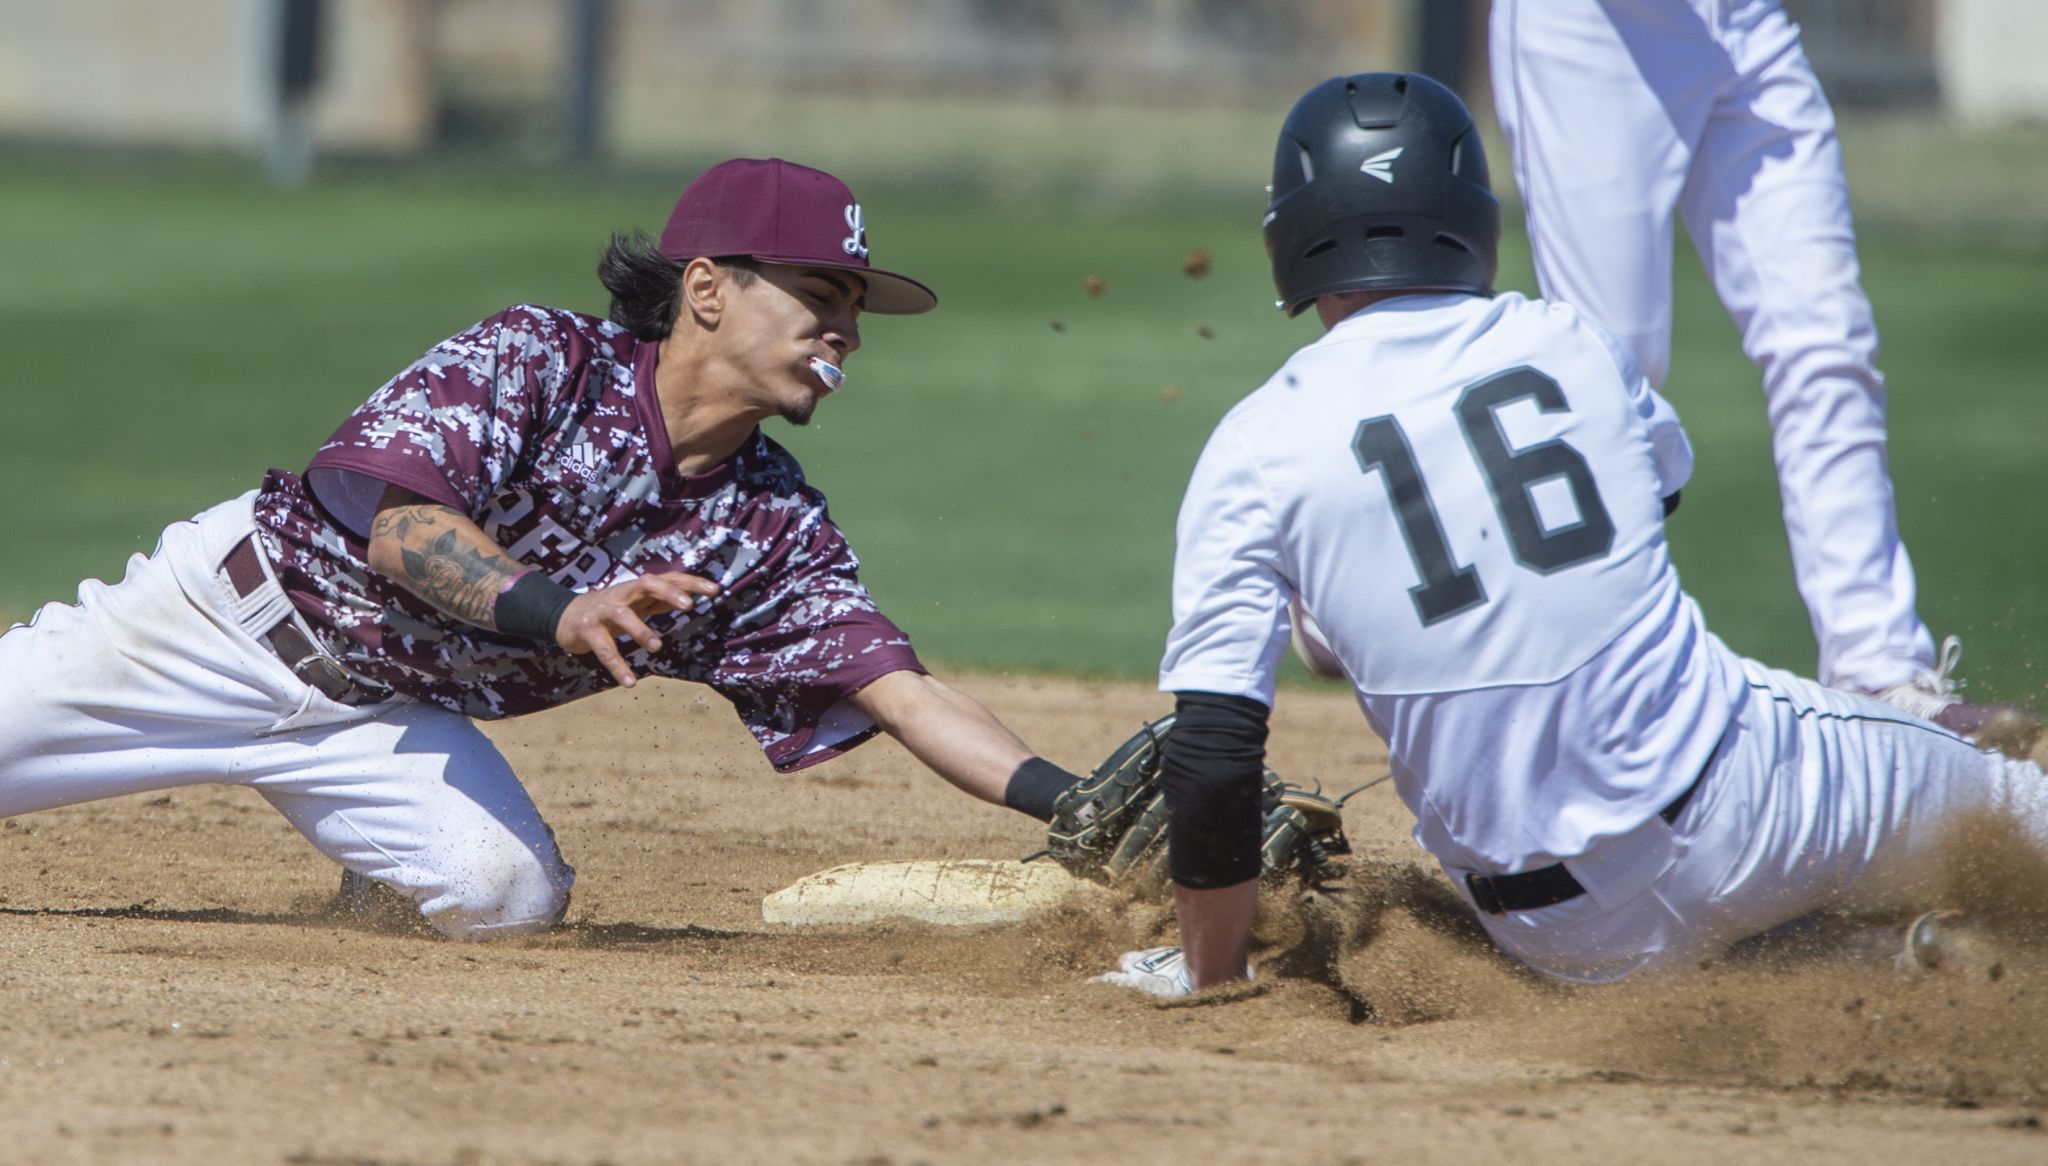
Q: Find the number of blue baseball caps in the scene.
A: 0